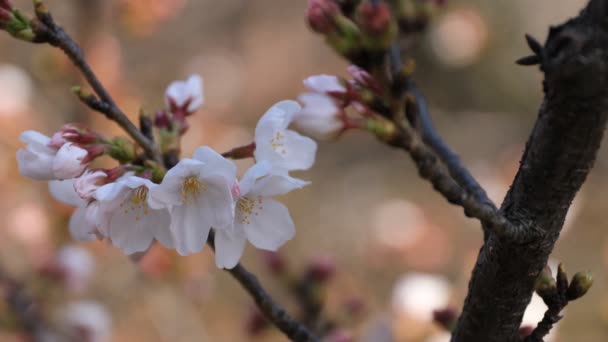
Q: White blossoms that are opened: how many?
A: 4